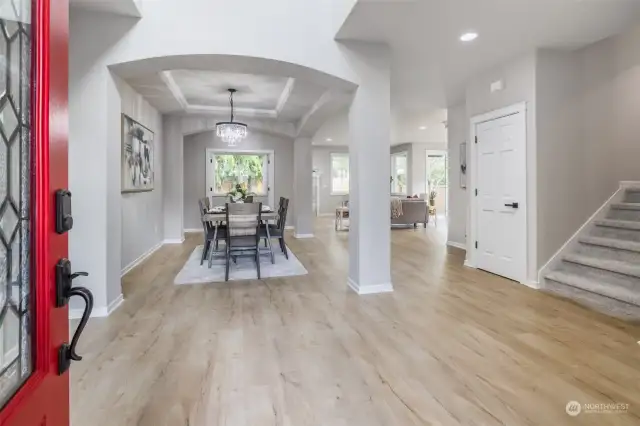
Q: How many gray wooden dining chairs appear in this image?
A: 6